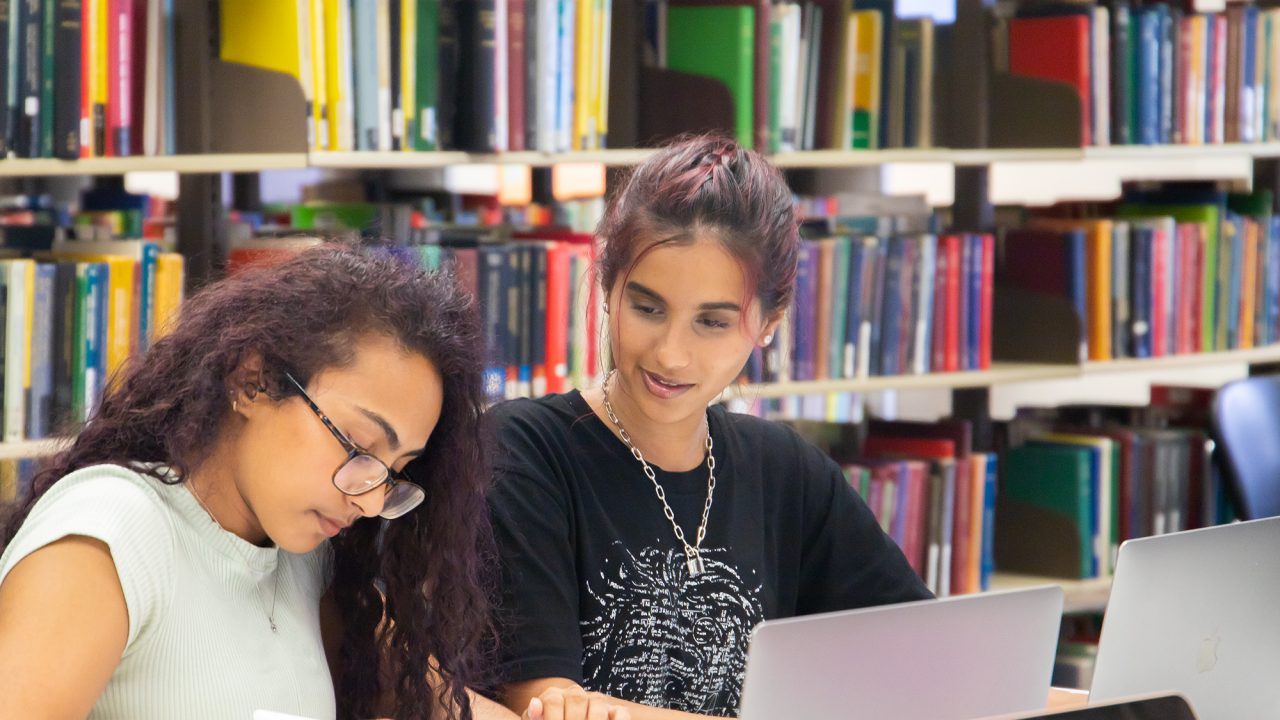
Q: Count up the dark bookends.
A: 5